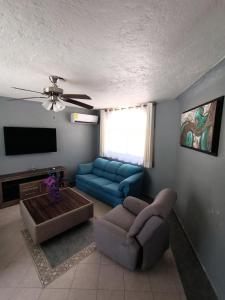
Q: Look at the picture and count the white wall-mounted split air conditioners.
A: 1